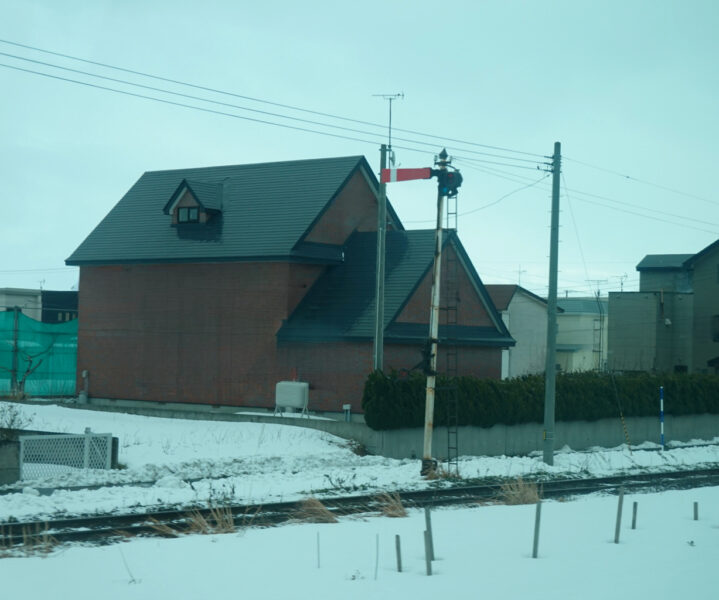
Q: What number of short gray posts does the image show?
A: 7